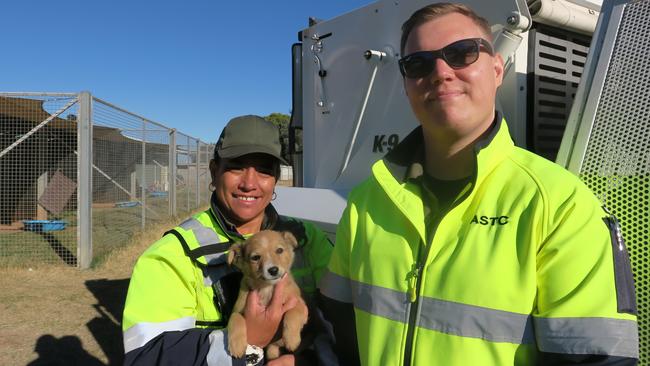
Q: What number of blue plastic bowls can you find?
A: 3